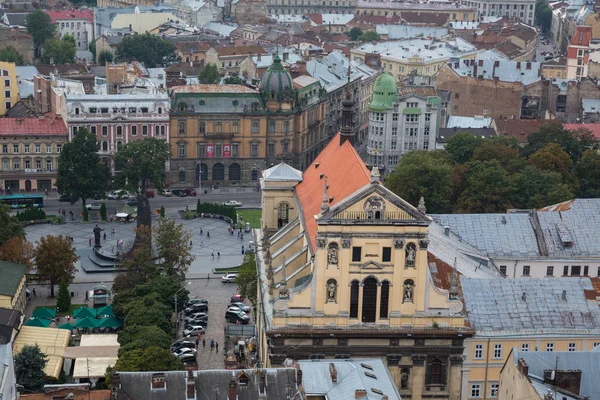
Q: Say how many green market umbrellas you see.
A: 7